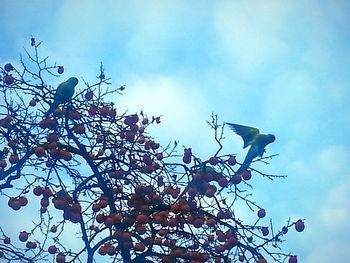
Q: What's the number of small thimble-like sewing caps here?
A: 0